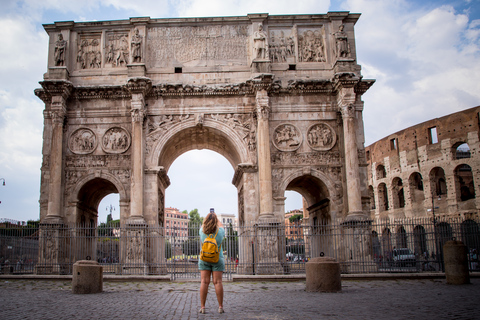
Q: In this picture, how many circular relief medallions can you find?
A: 4